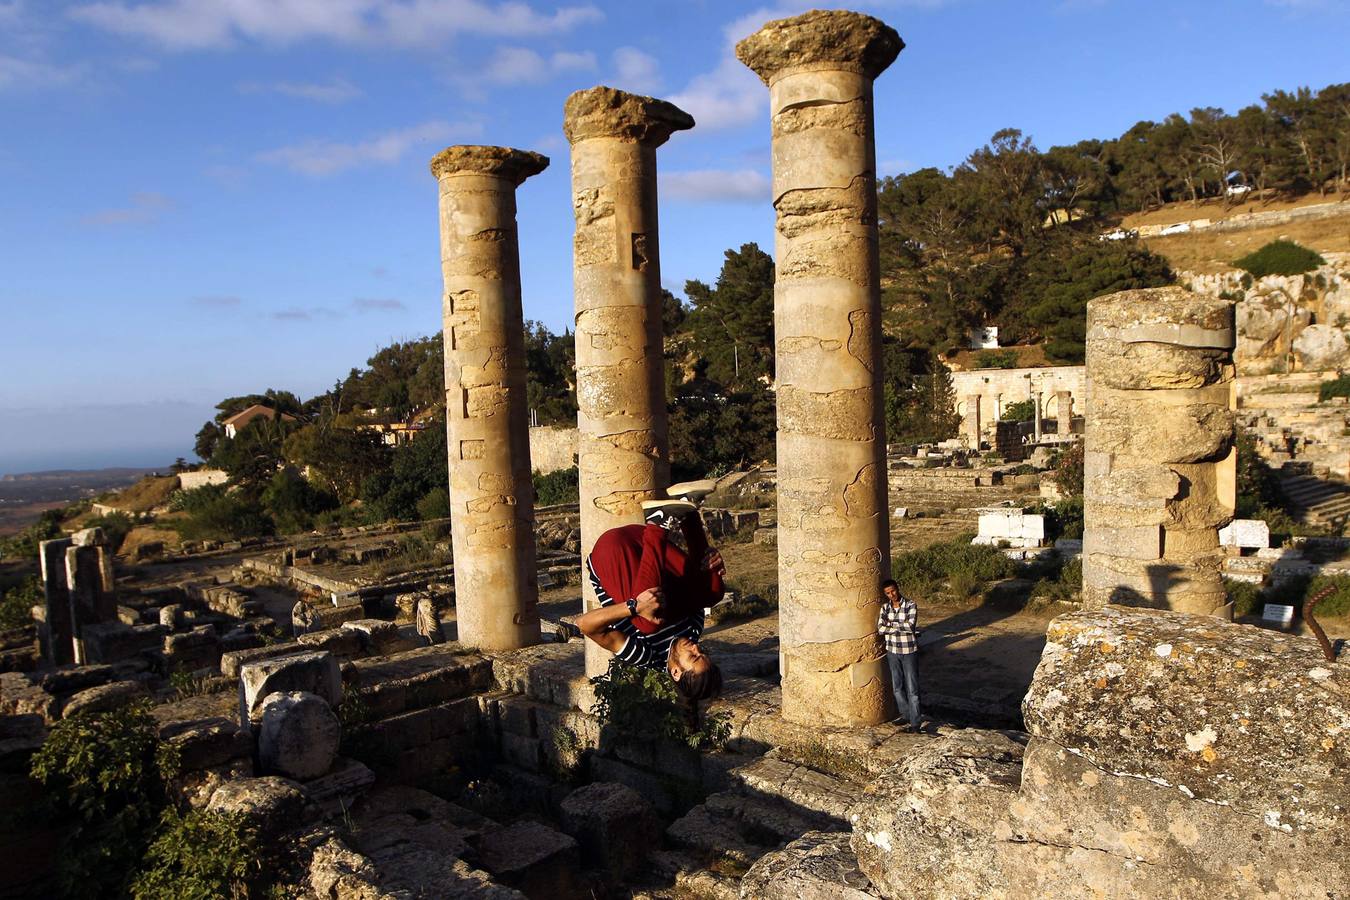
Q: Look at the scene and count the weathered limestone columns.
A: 4